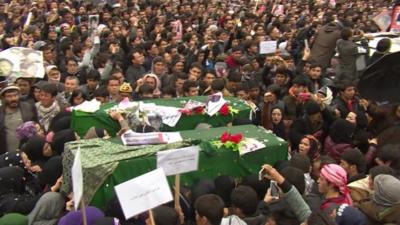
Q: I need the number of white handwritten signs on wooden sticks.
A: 3